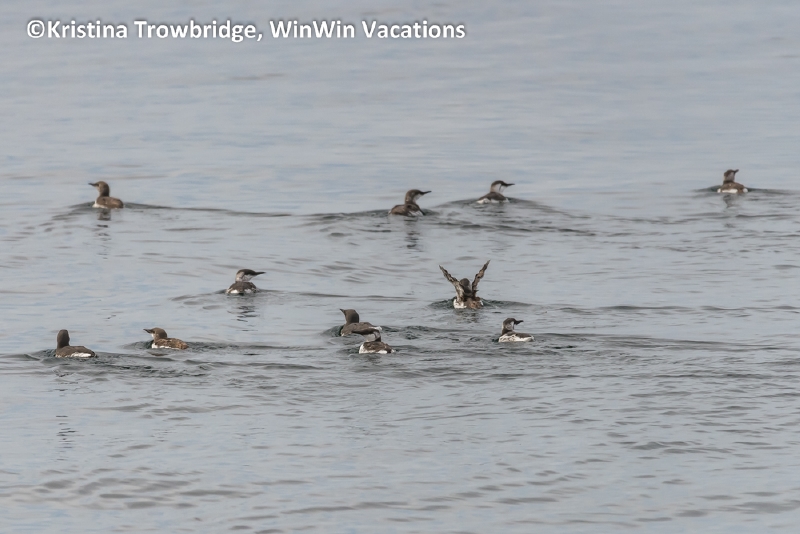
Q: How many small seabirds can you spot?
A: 11